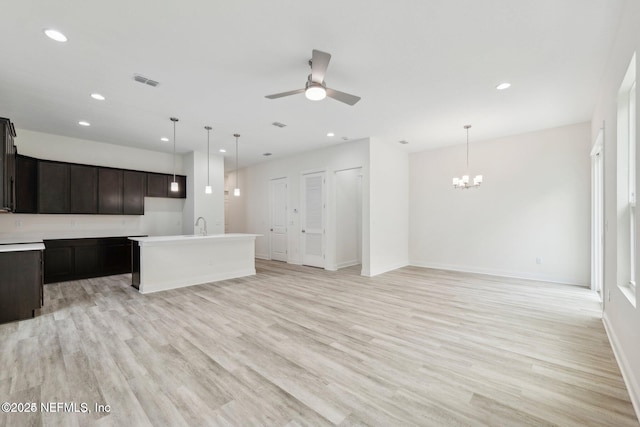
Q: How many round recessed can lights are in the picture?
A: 7